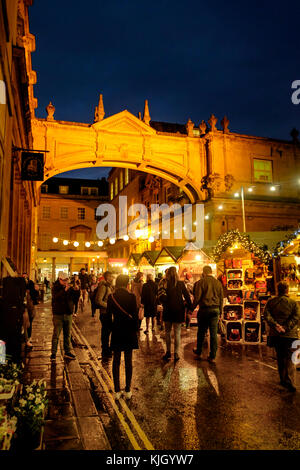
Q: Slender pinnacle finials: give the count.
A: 2